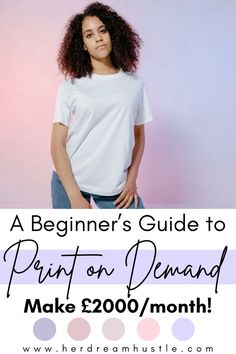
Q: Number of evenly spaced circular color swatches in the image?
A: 5